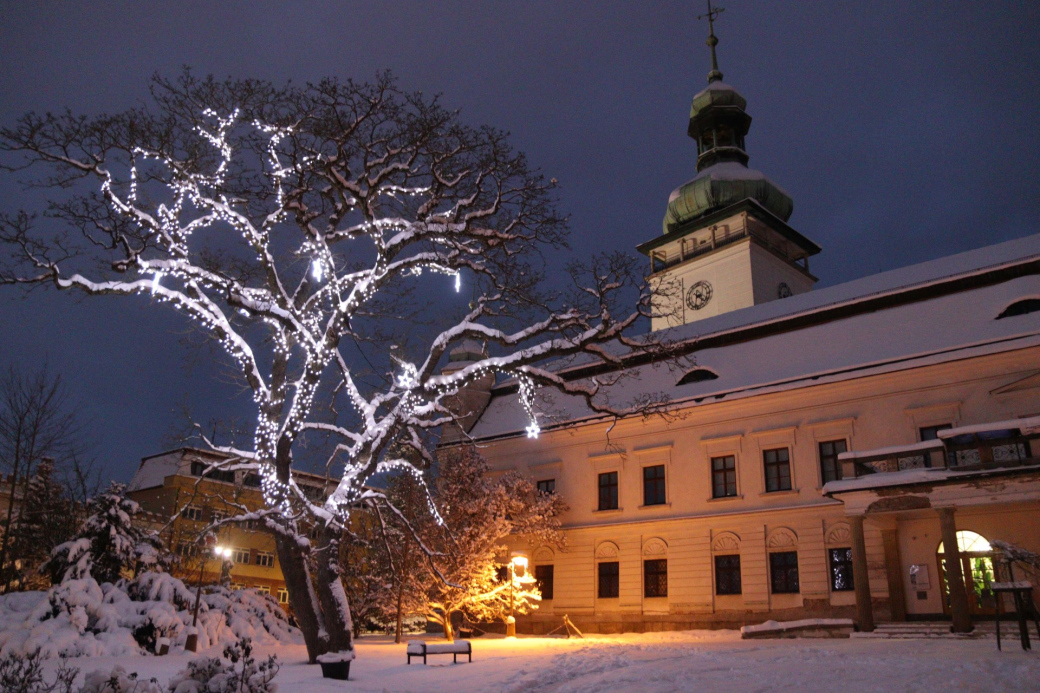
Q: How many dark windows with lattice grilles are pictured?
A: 6